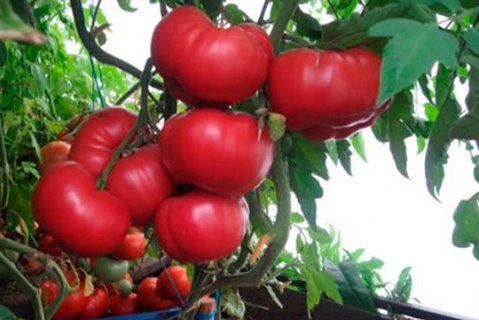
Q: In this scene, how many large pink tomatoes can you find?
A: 7